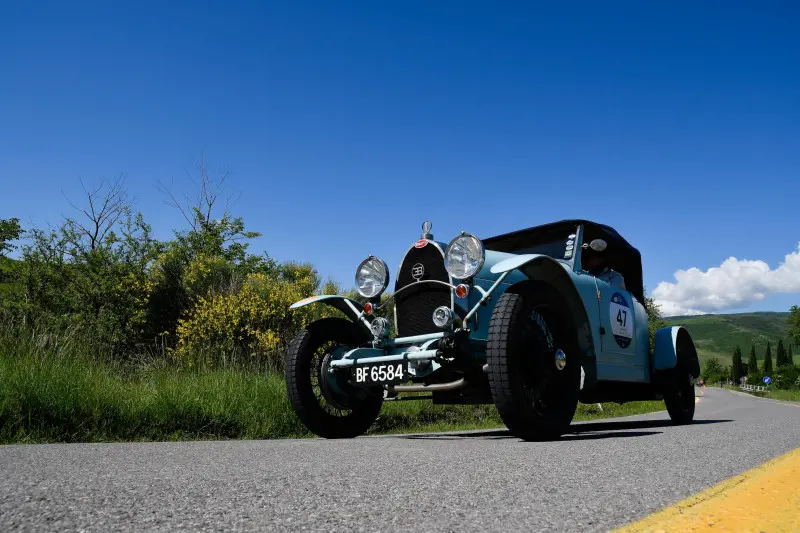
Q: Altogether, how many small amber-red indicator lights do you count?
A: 2